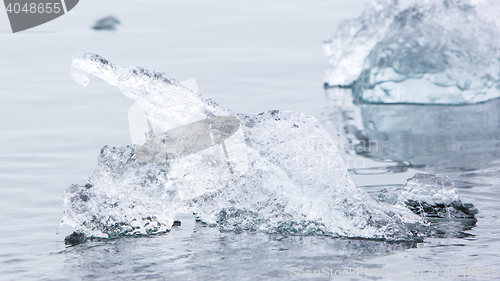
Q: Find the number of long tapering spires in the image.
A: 1